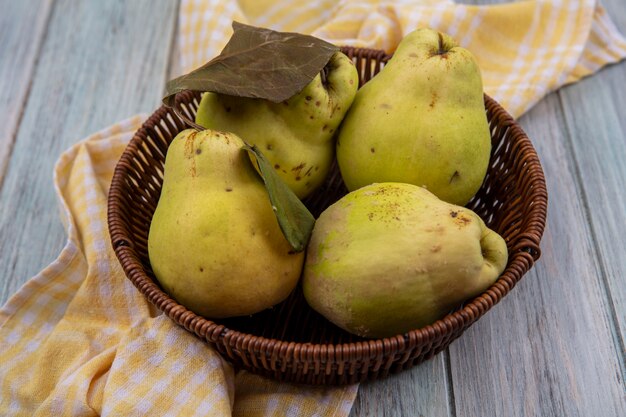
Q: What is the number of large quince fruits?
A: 4